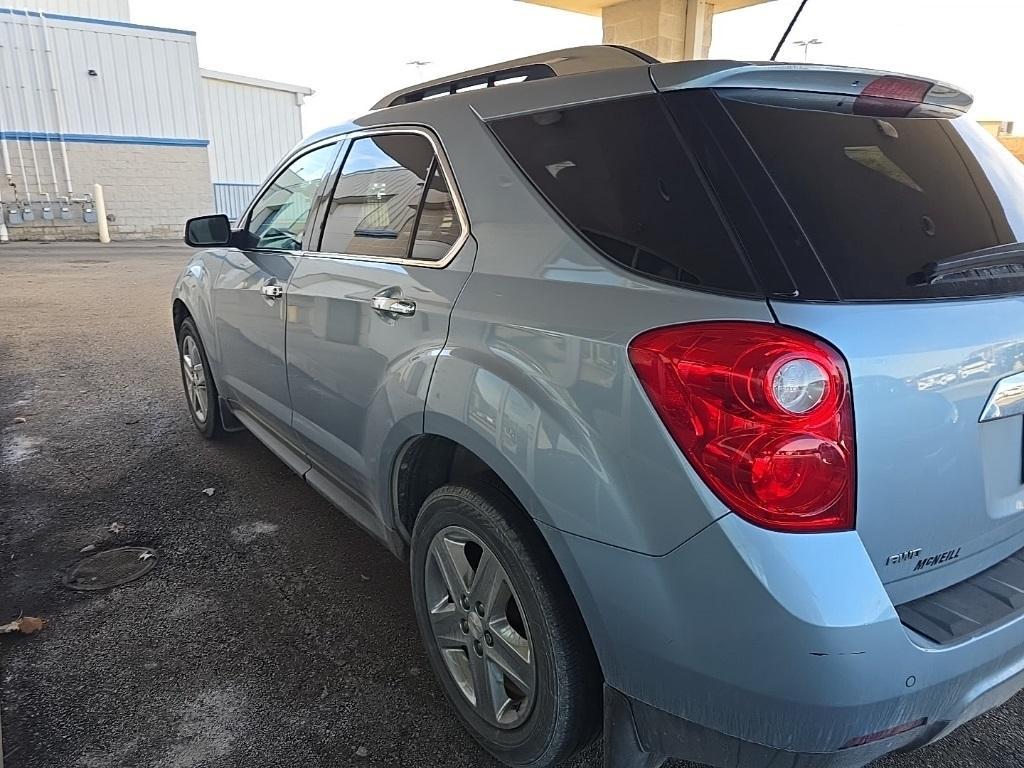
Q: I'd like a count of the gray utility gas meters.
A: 5